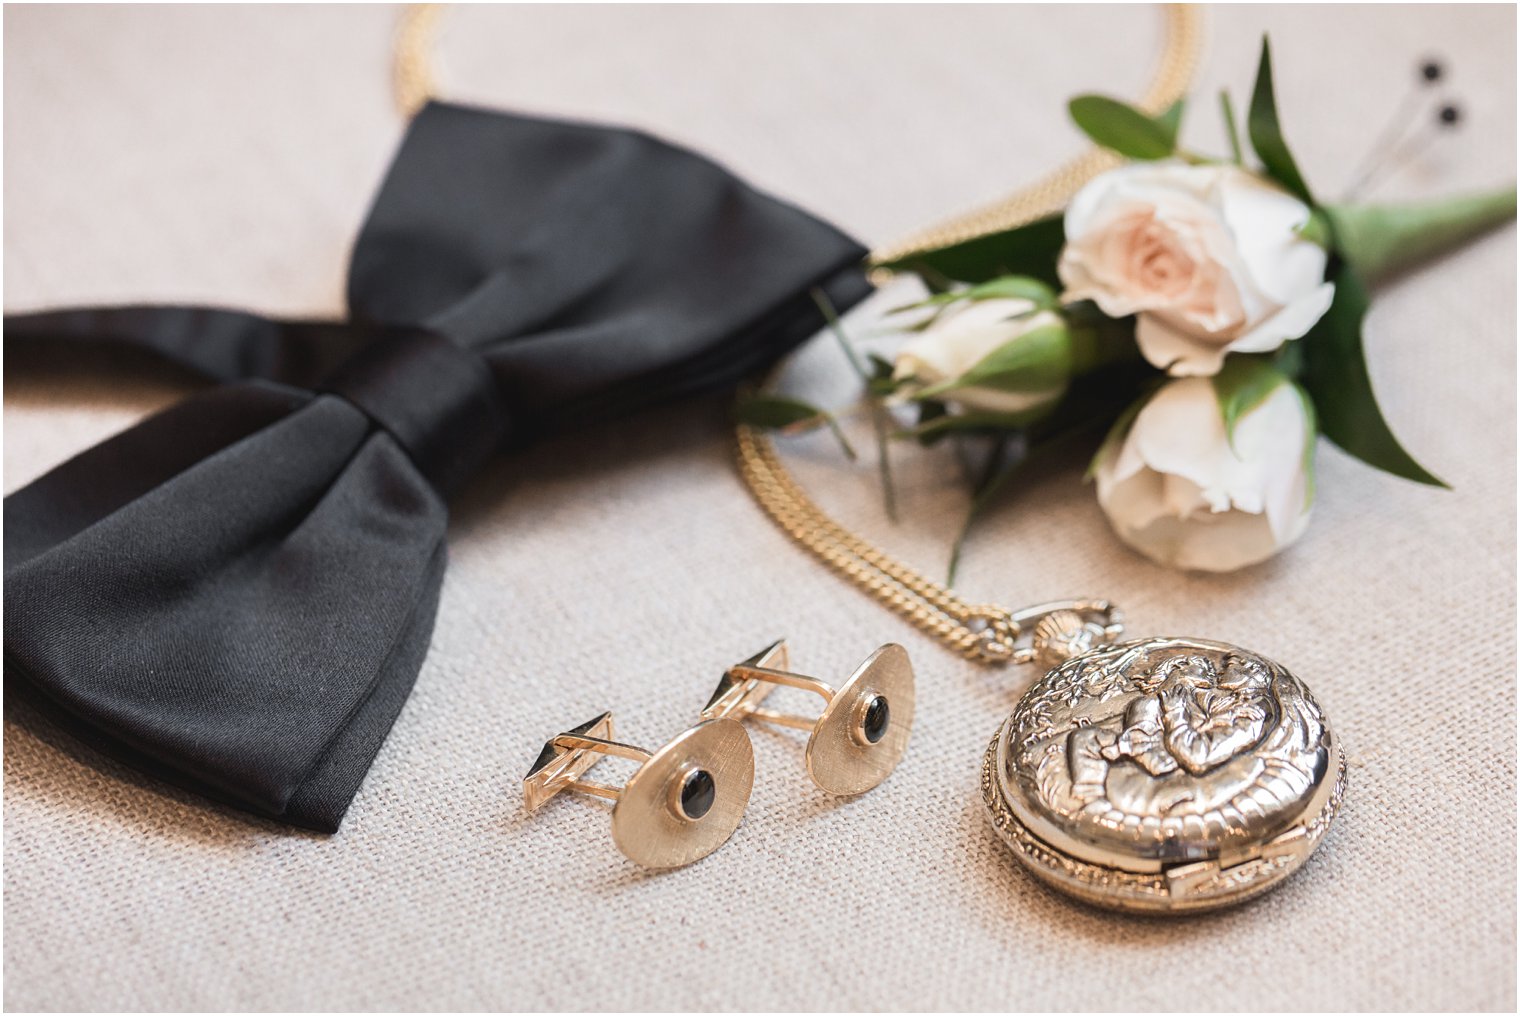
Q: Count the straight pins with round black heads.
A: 2